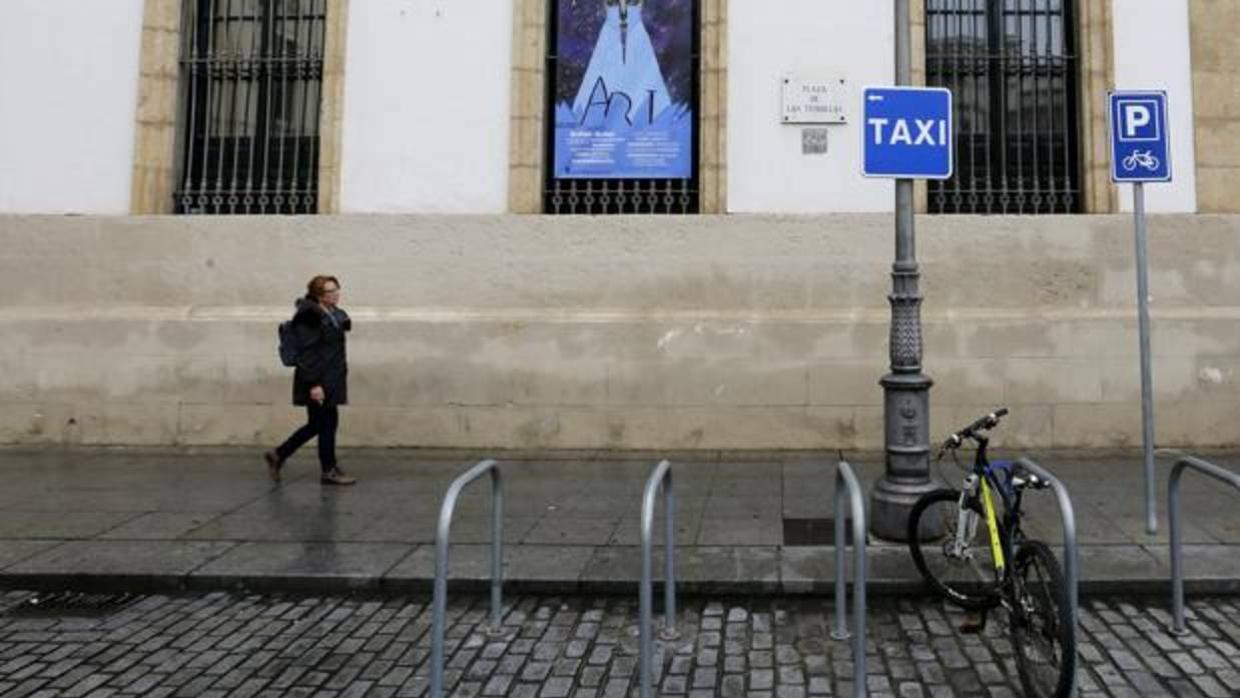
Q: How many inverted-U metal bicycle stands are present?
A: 5